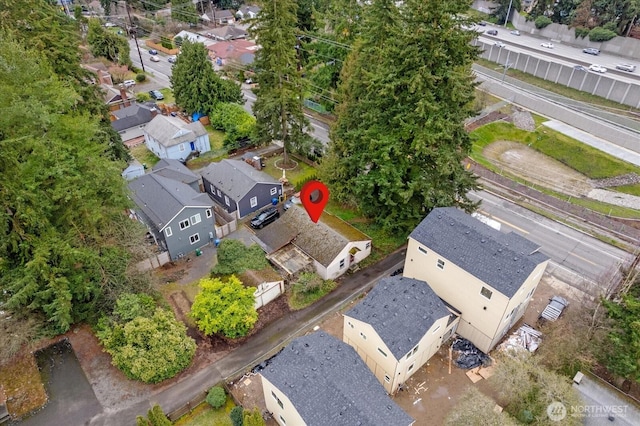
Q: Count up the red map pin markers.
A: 1